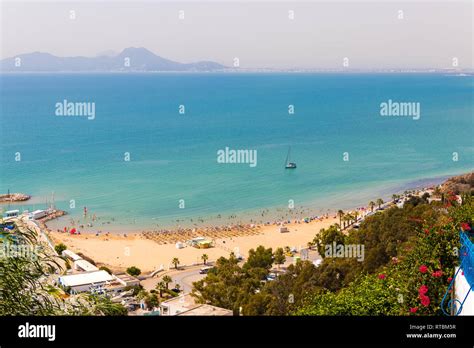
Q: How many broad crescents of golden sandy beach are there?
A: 1